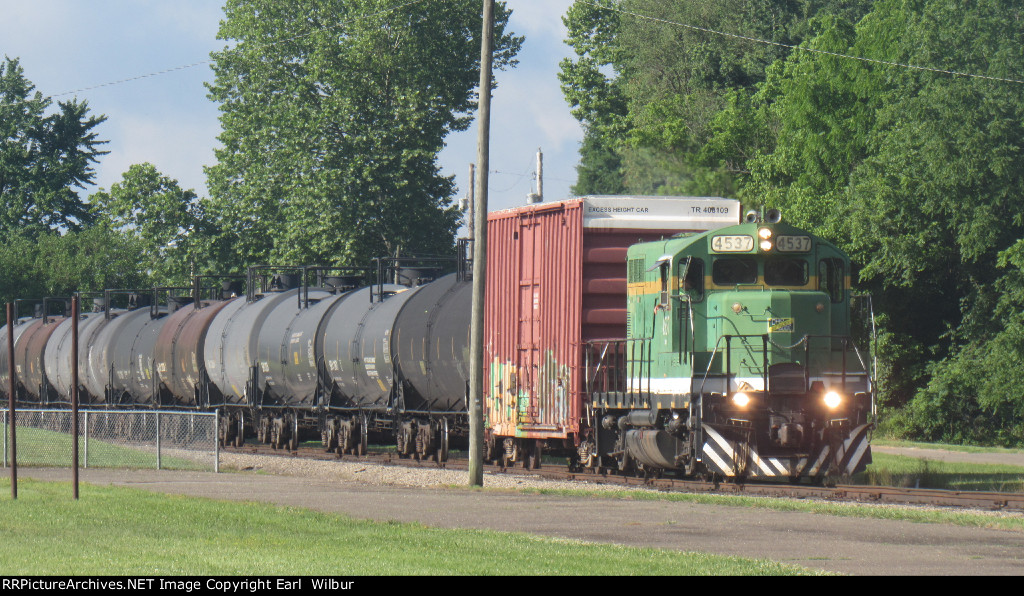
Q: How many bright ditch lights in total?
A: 2